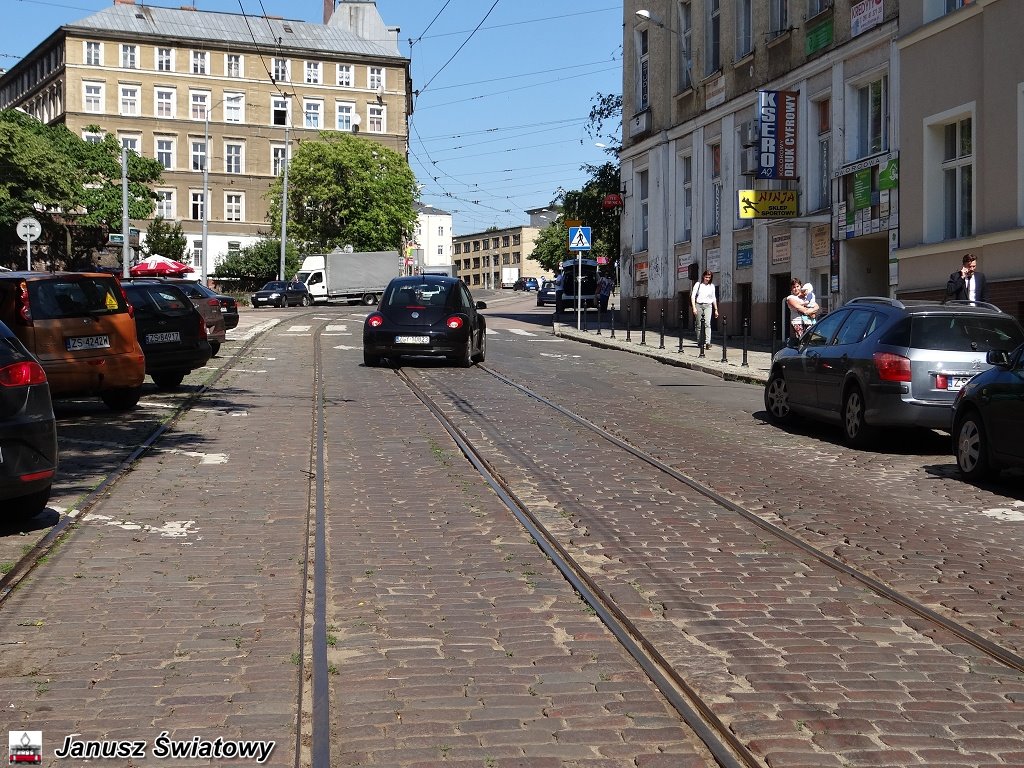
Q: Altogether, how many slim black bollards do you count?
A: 11